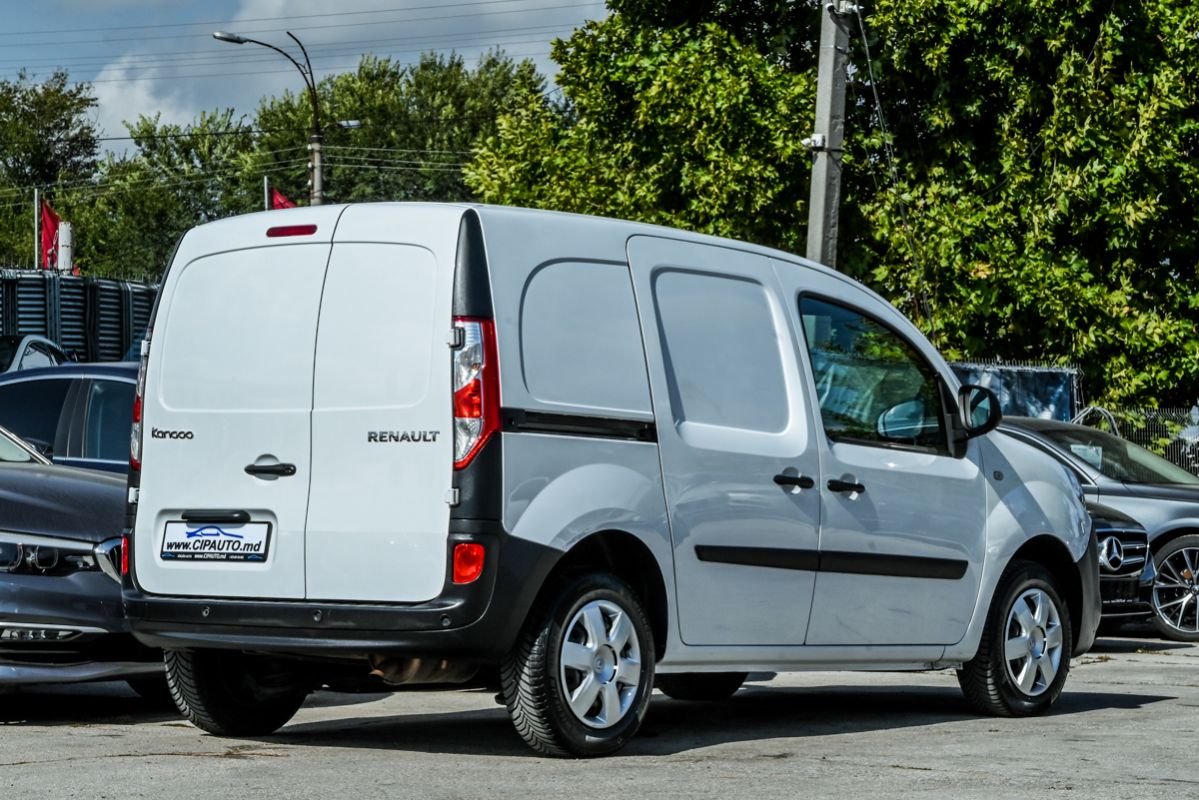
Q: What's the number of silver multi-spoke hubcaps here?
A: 2